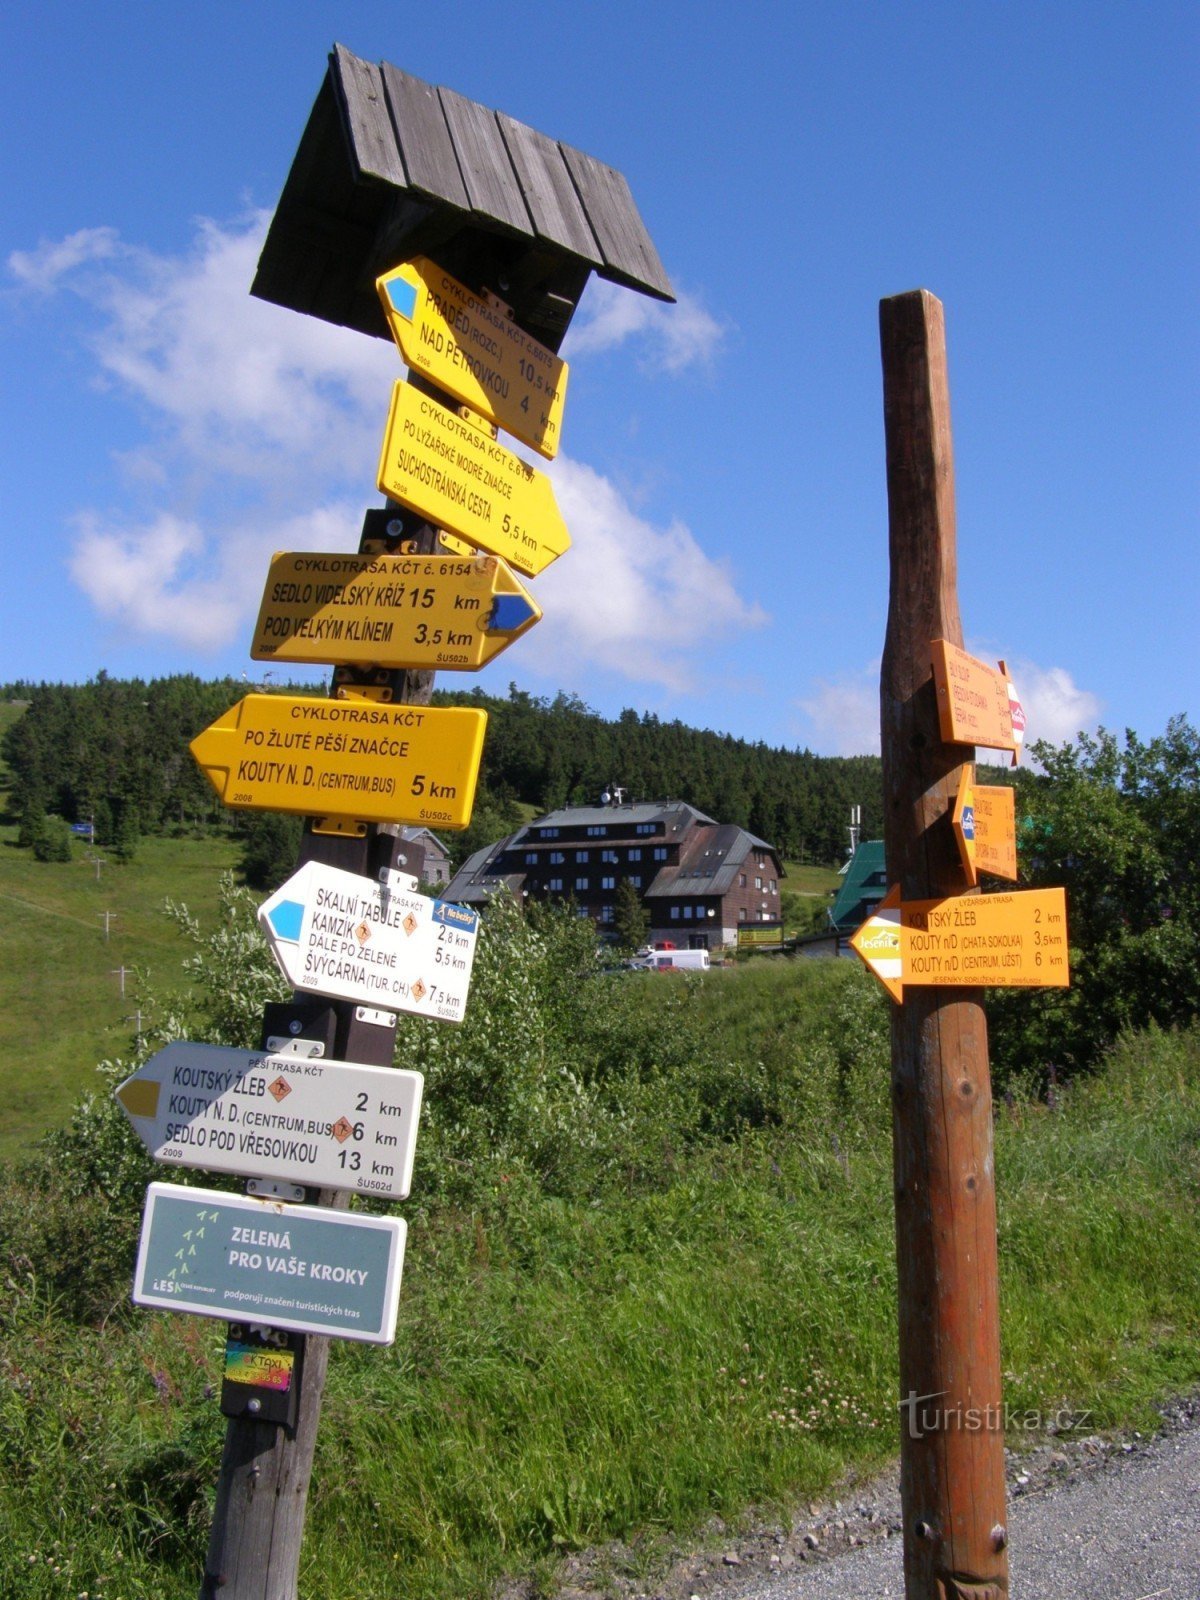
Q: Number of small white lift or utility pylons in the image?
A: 4